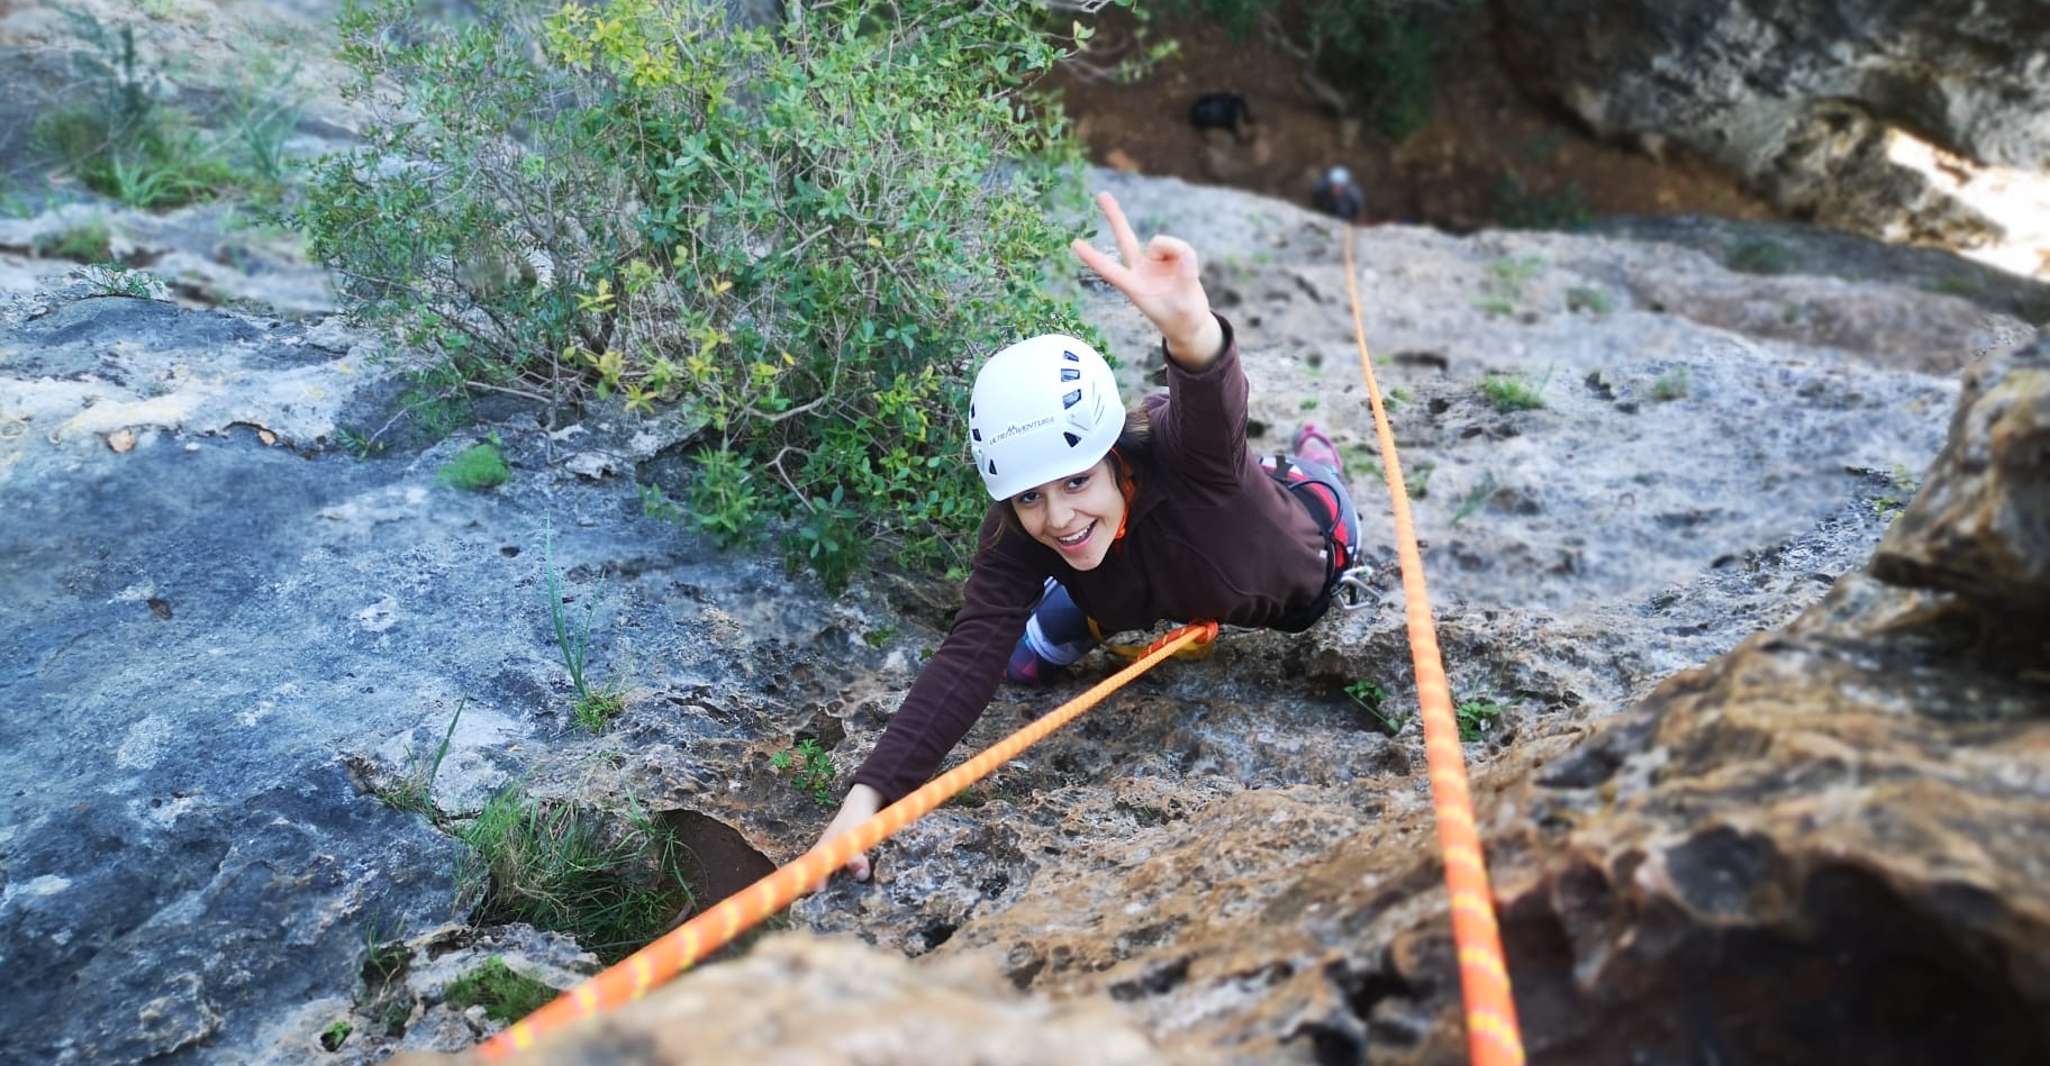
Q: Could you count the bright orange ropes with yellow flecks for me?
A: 2